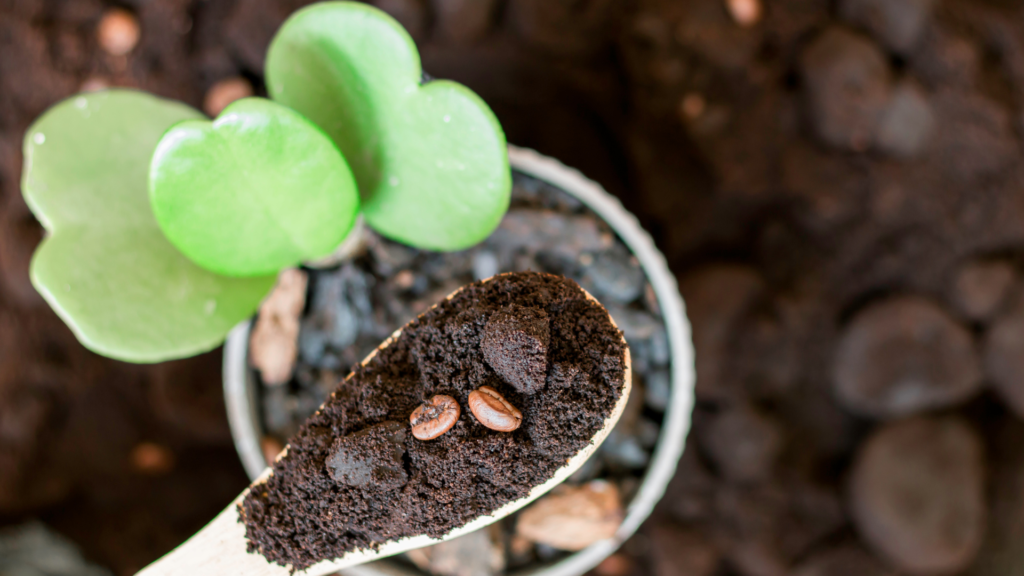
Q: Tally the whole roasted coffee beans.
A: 2